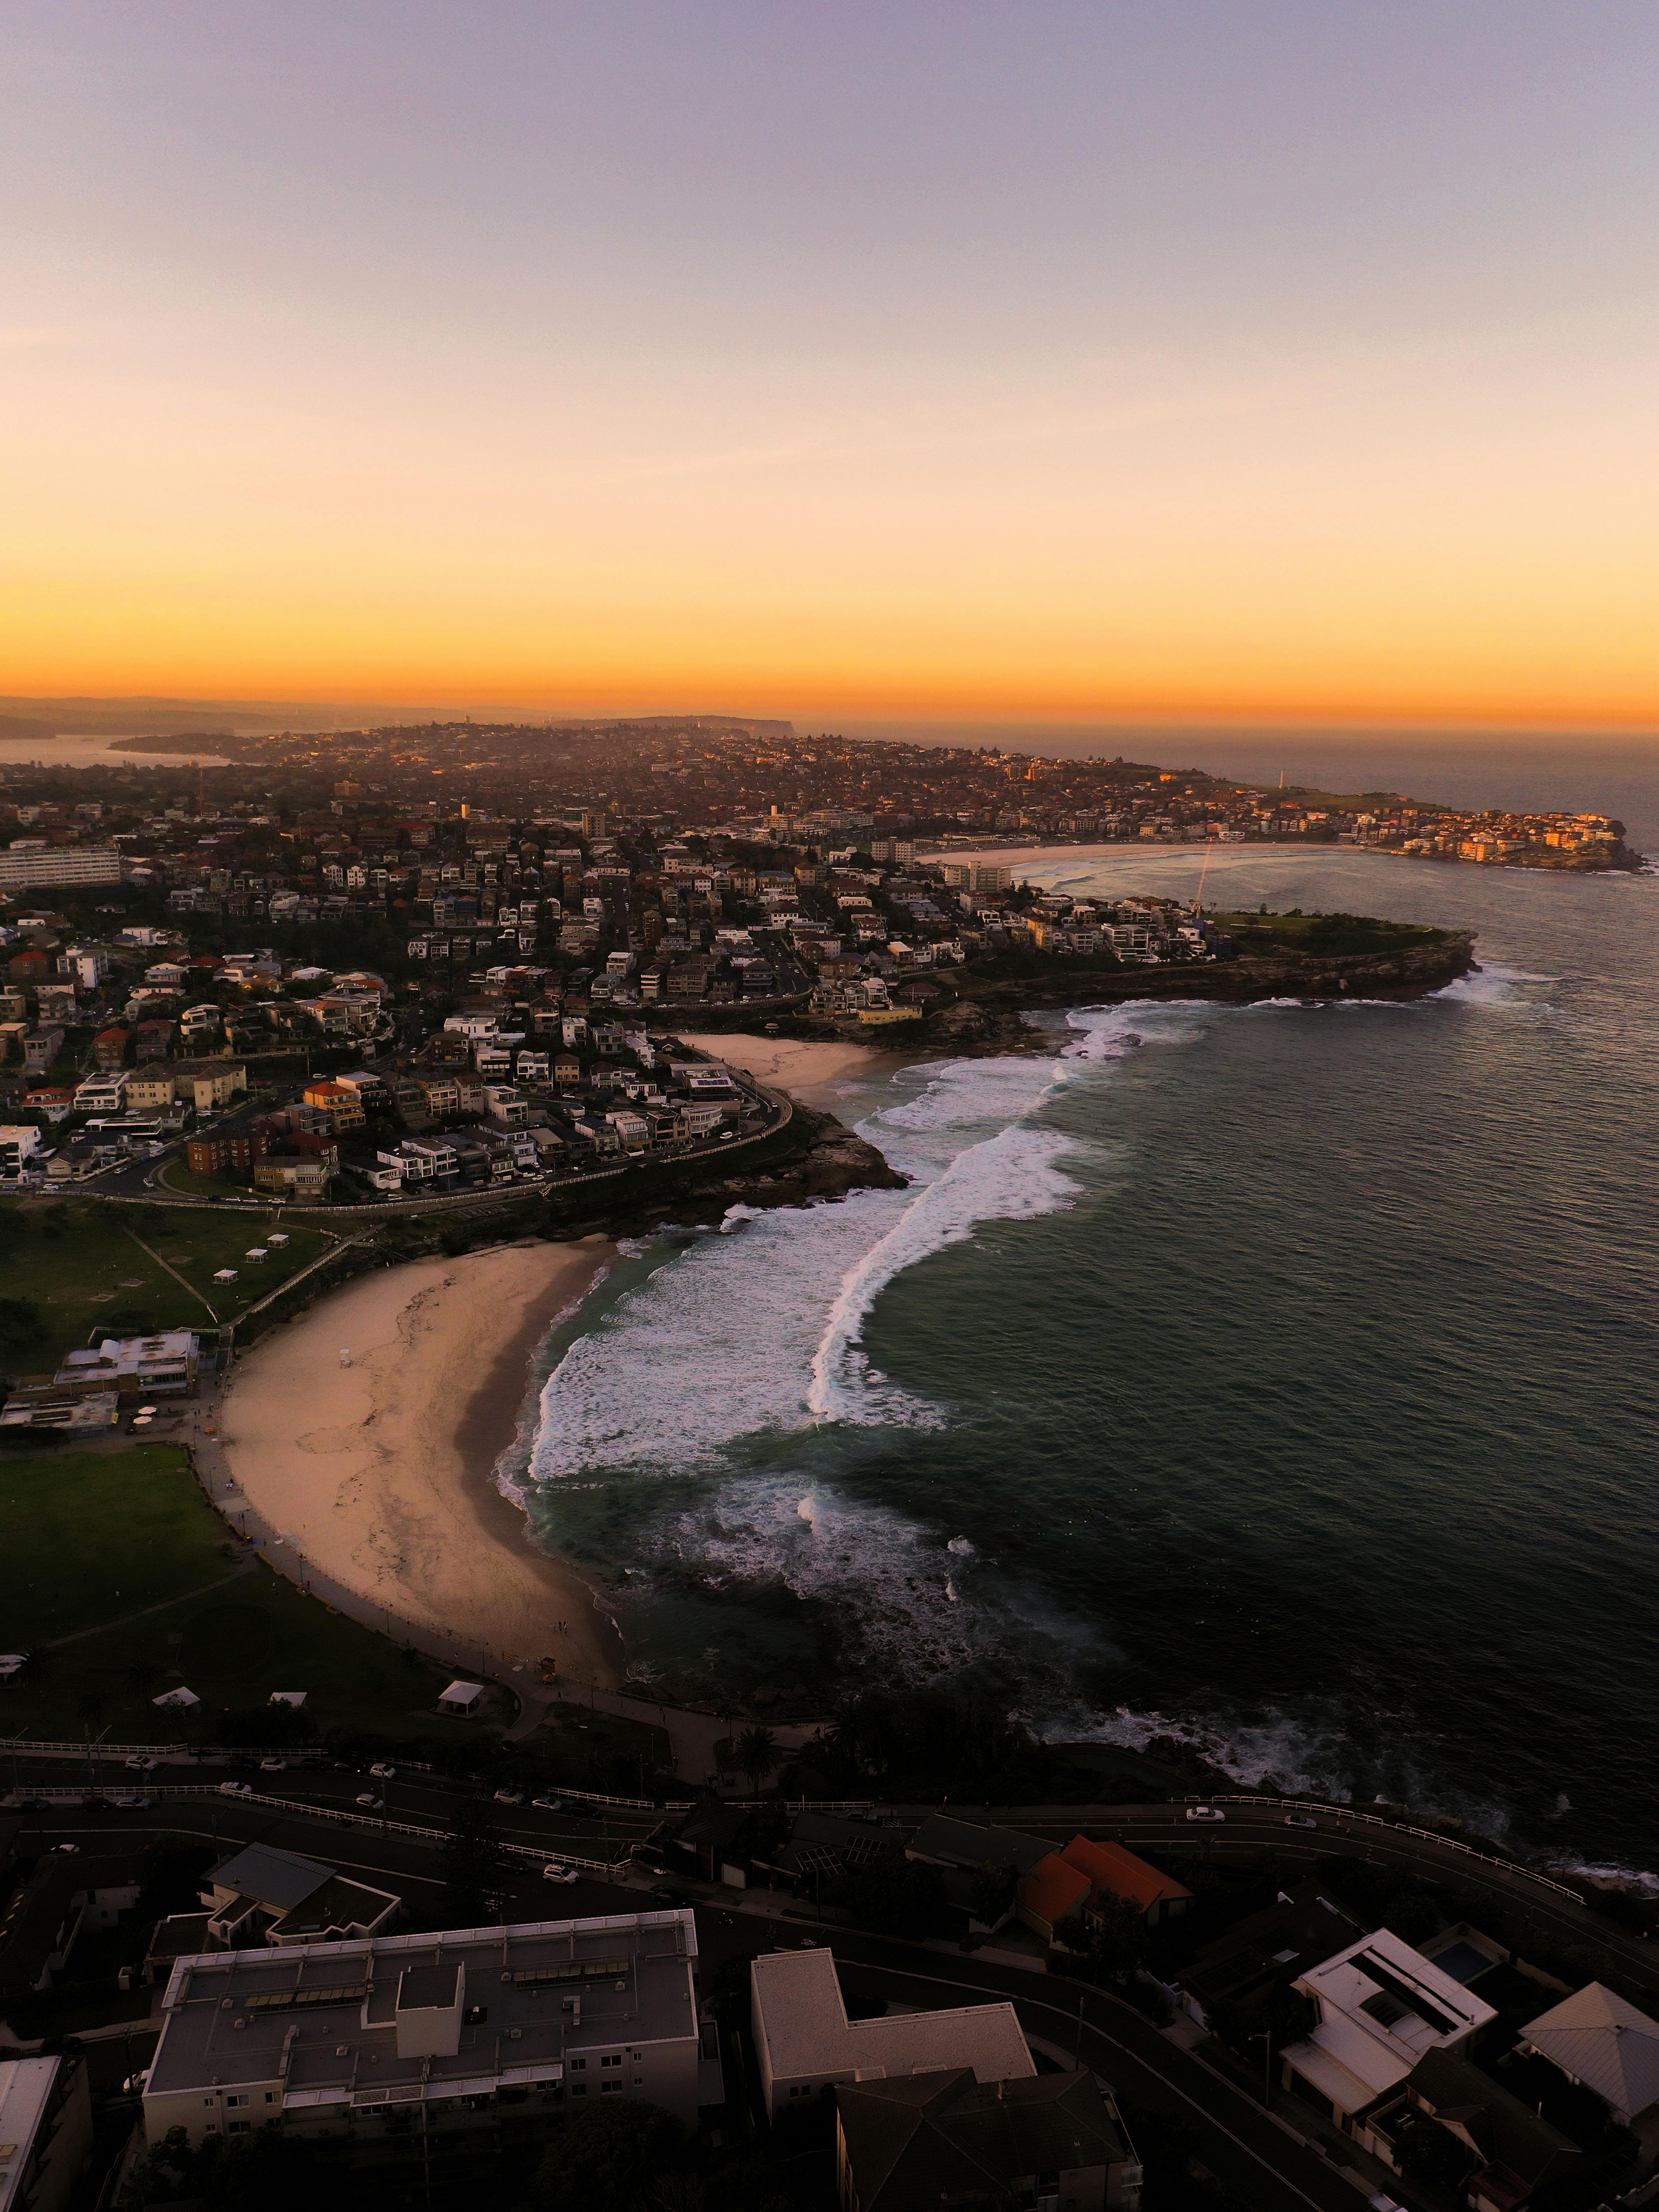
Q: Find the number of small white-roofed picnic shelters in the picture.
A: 7